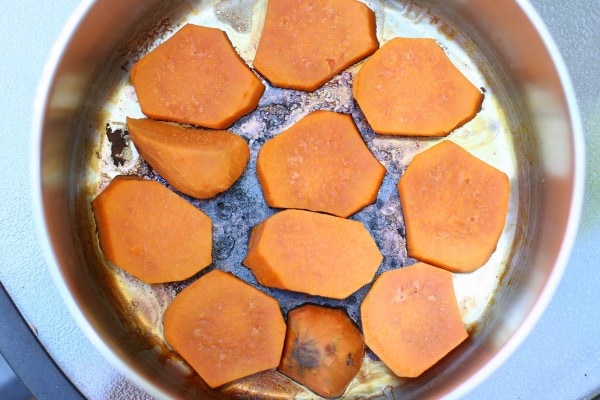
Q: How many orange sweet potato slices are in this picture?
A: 11